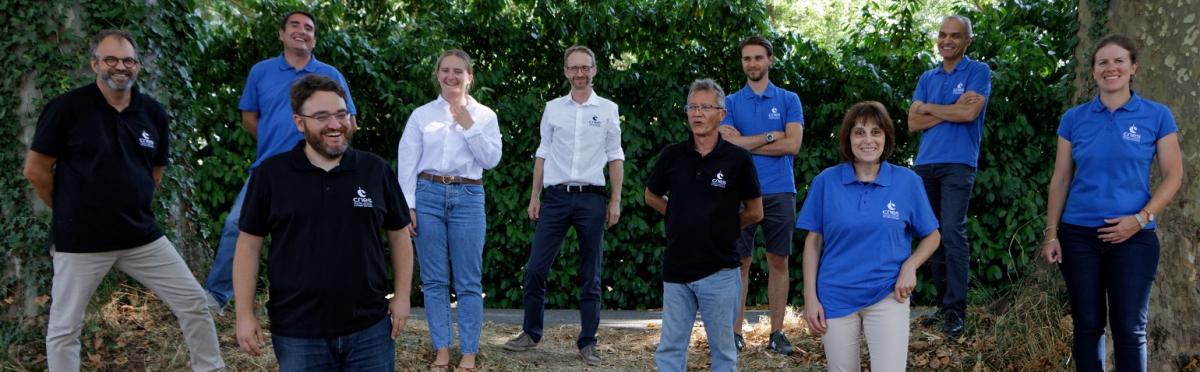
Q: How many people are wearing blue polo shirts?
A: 5